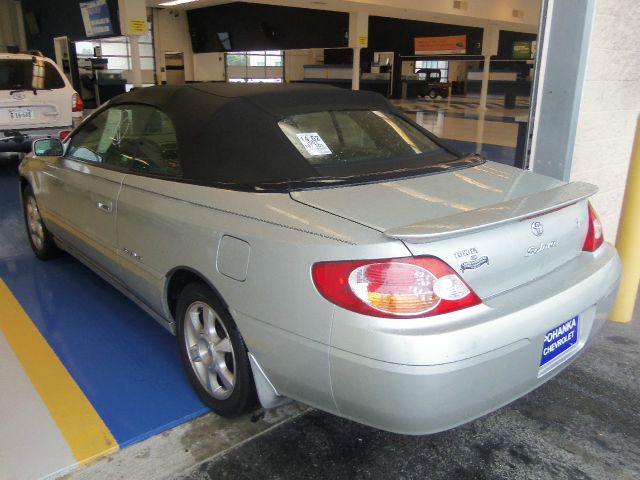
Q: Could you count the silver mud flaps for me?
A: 1